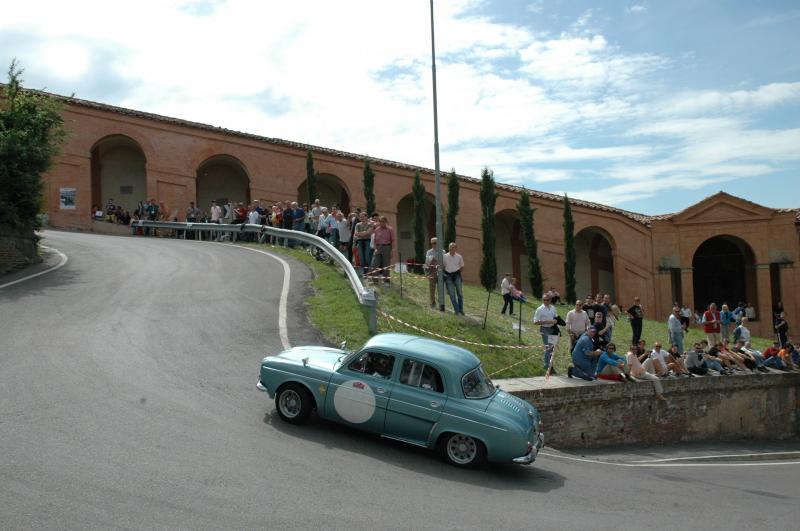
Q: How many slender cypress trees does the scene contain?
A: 7